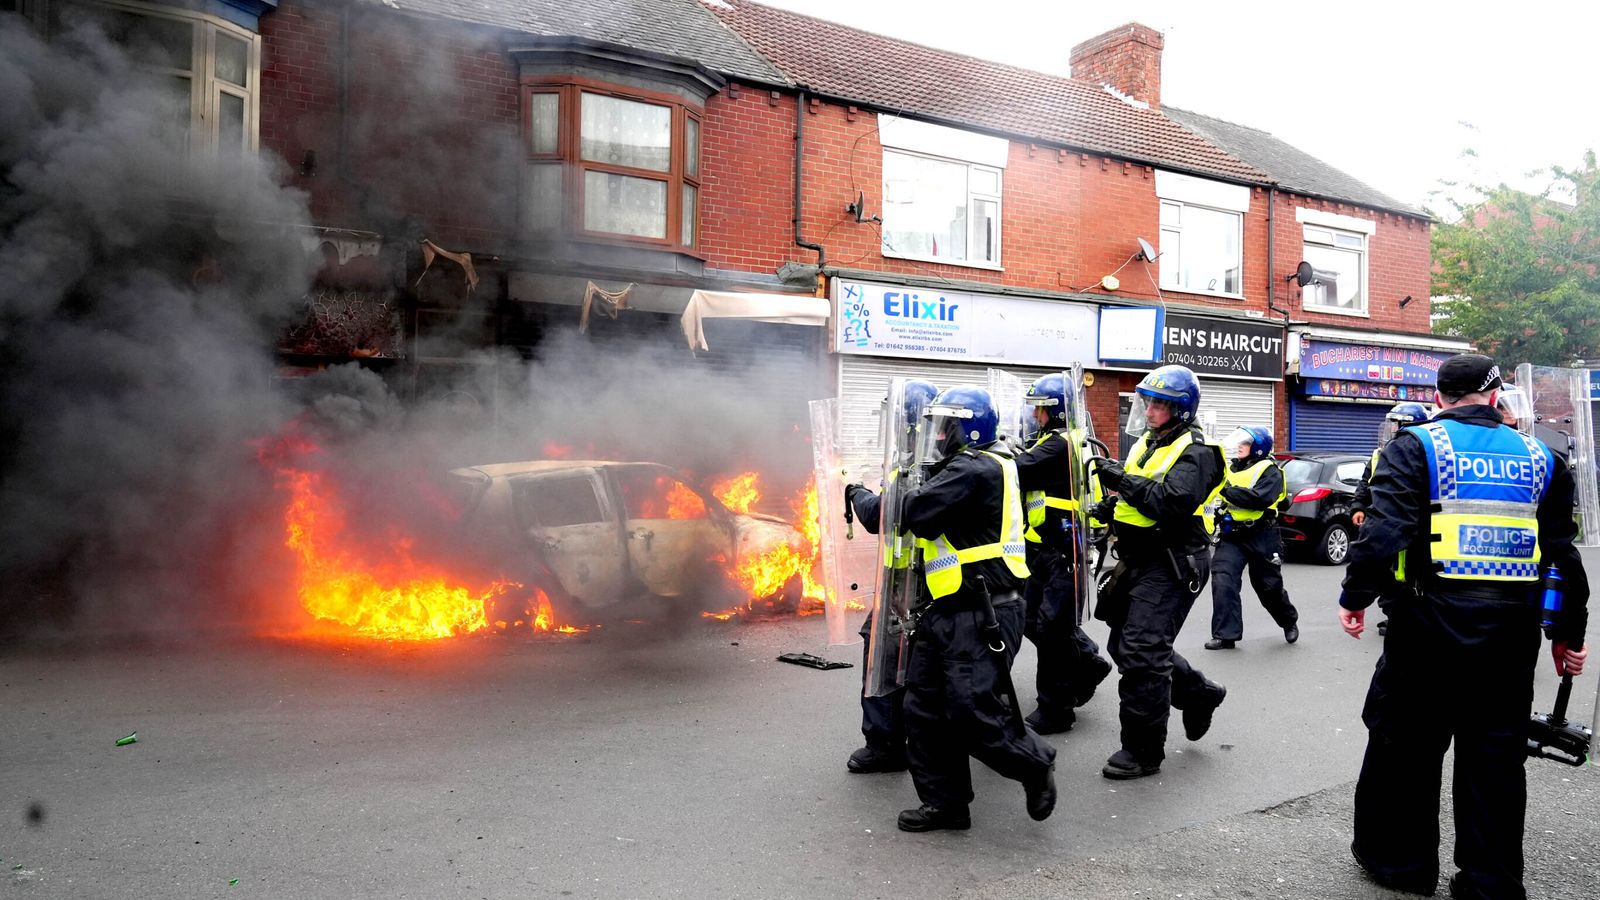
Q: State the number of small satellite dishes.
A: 3